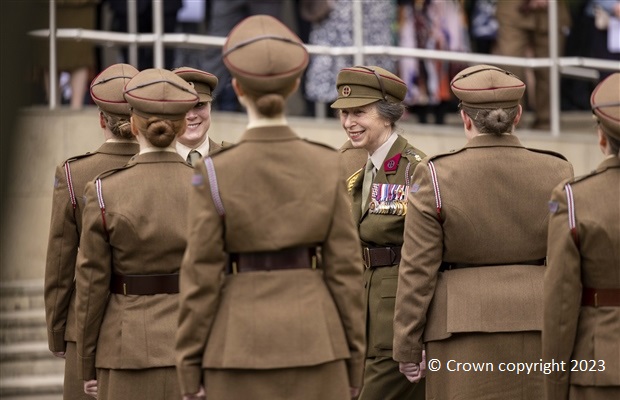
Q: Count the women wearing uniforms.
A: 7